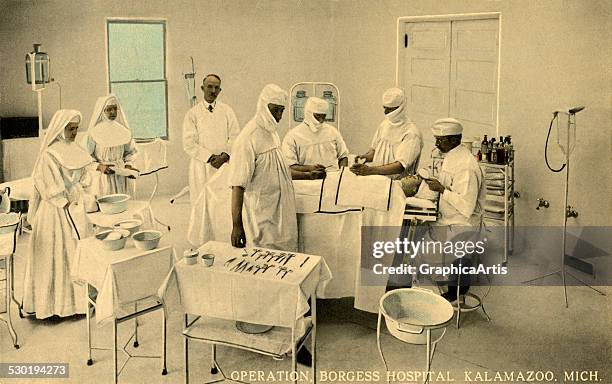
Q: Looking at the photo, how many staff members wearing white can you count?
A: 7